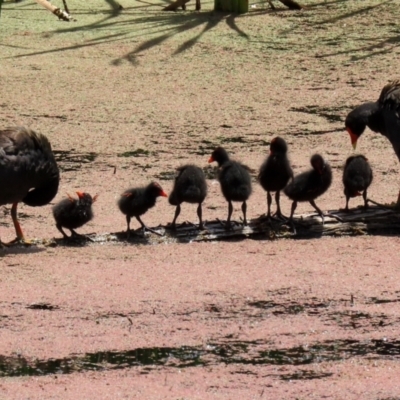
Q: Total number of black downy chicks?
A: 7